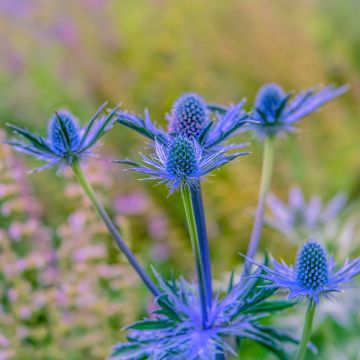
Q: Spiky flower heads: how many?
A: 5